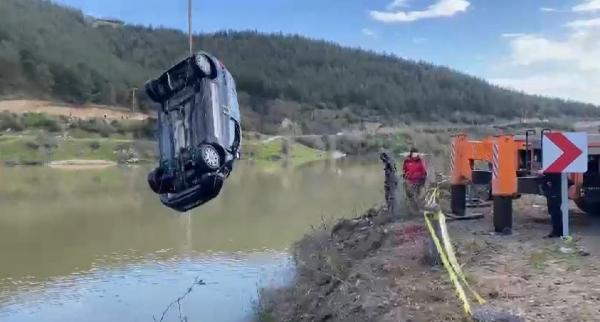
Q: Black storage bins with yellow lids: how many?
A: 0